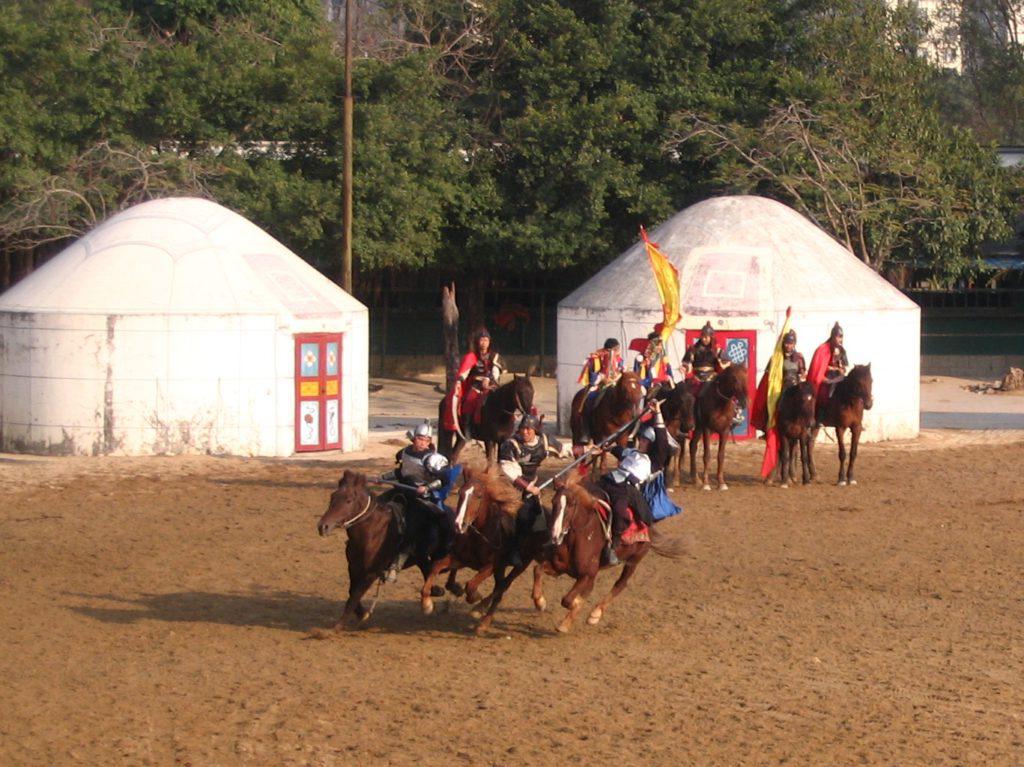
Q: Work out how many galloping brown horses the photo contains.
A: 3